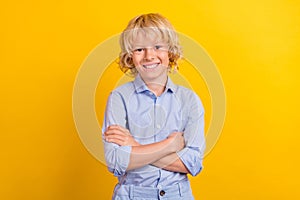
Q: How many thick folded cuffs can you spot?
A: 2